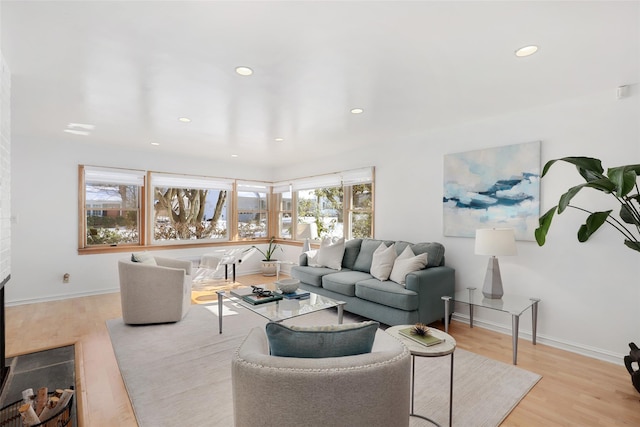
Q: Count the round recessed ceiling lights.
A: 7